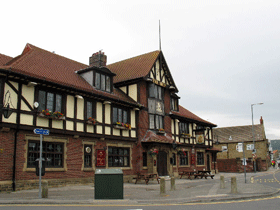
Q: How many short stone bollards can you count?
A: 5